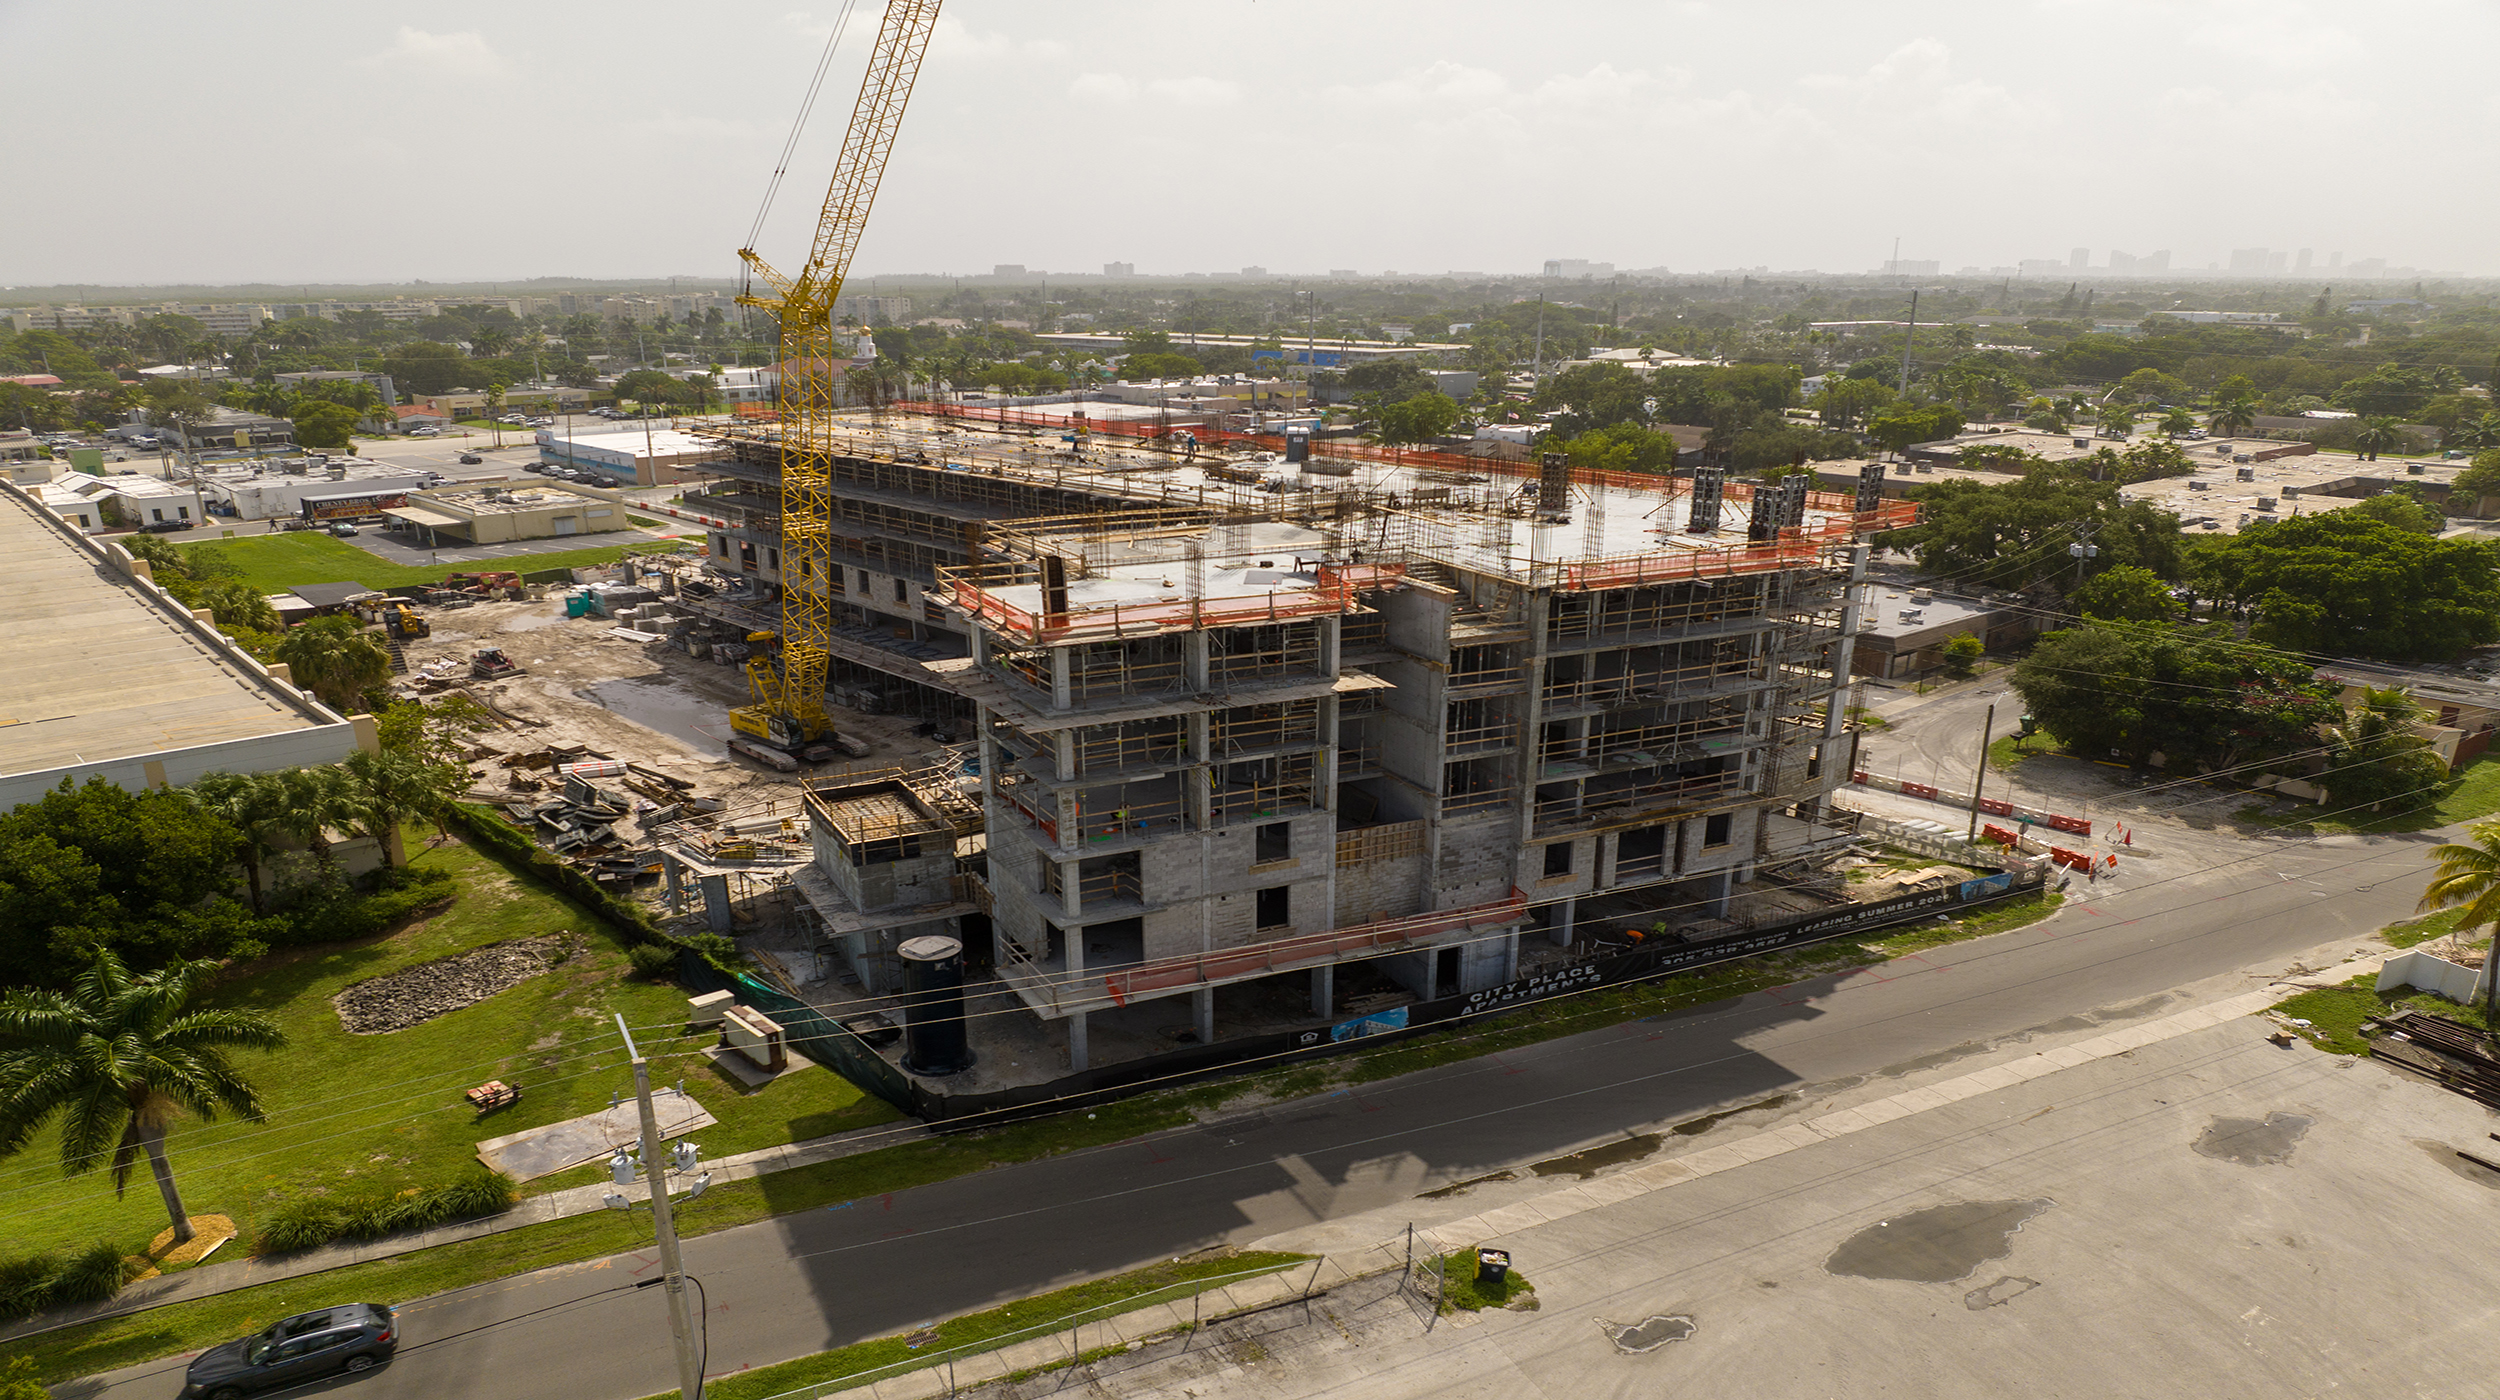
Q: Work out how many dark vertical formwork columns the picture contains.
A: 6